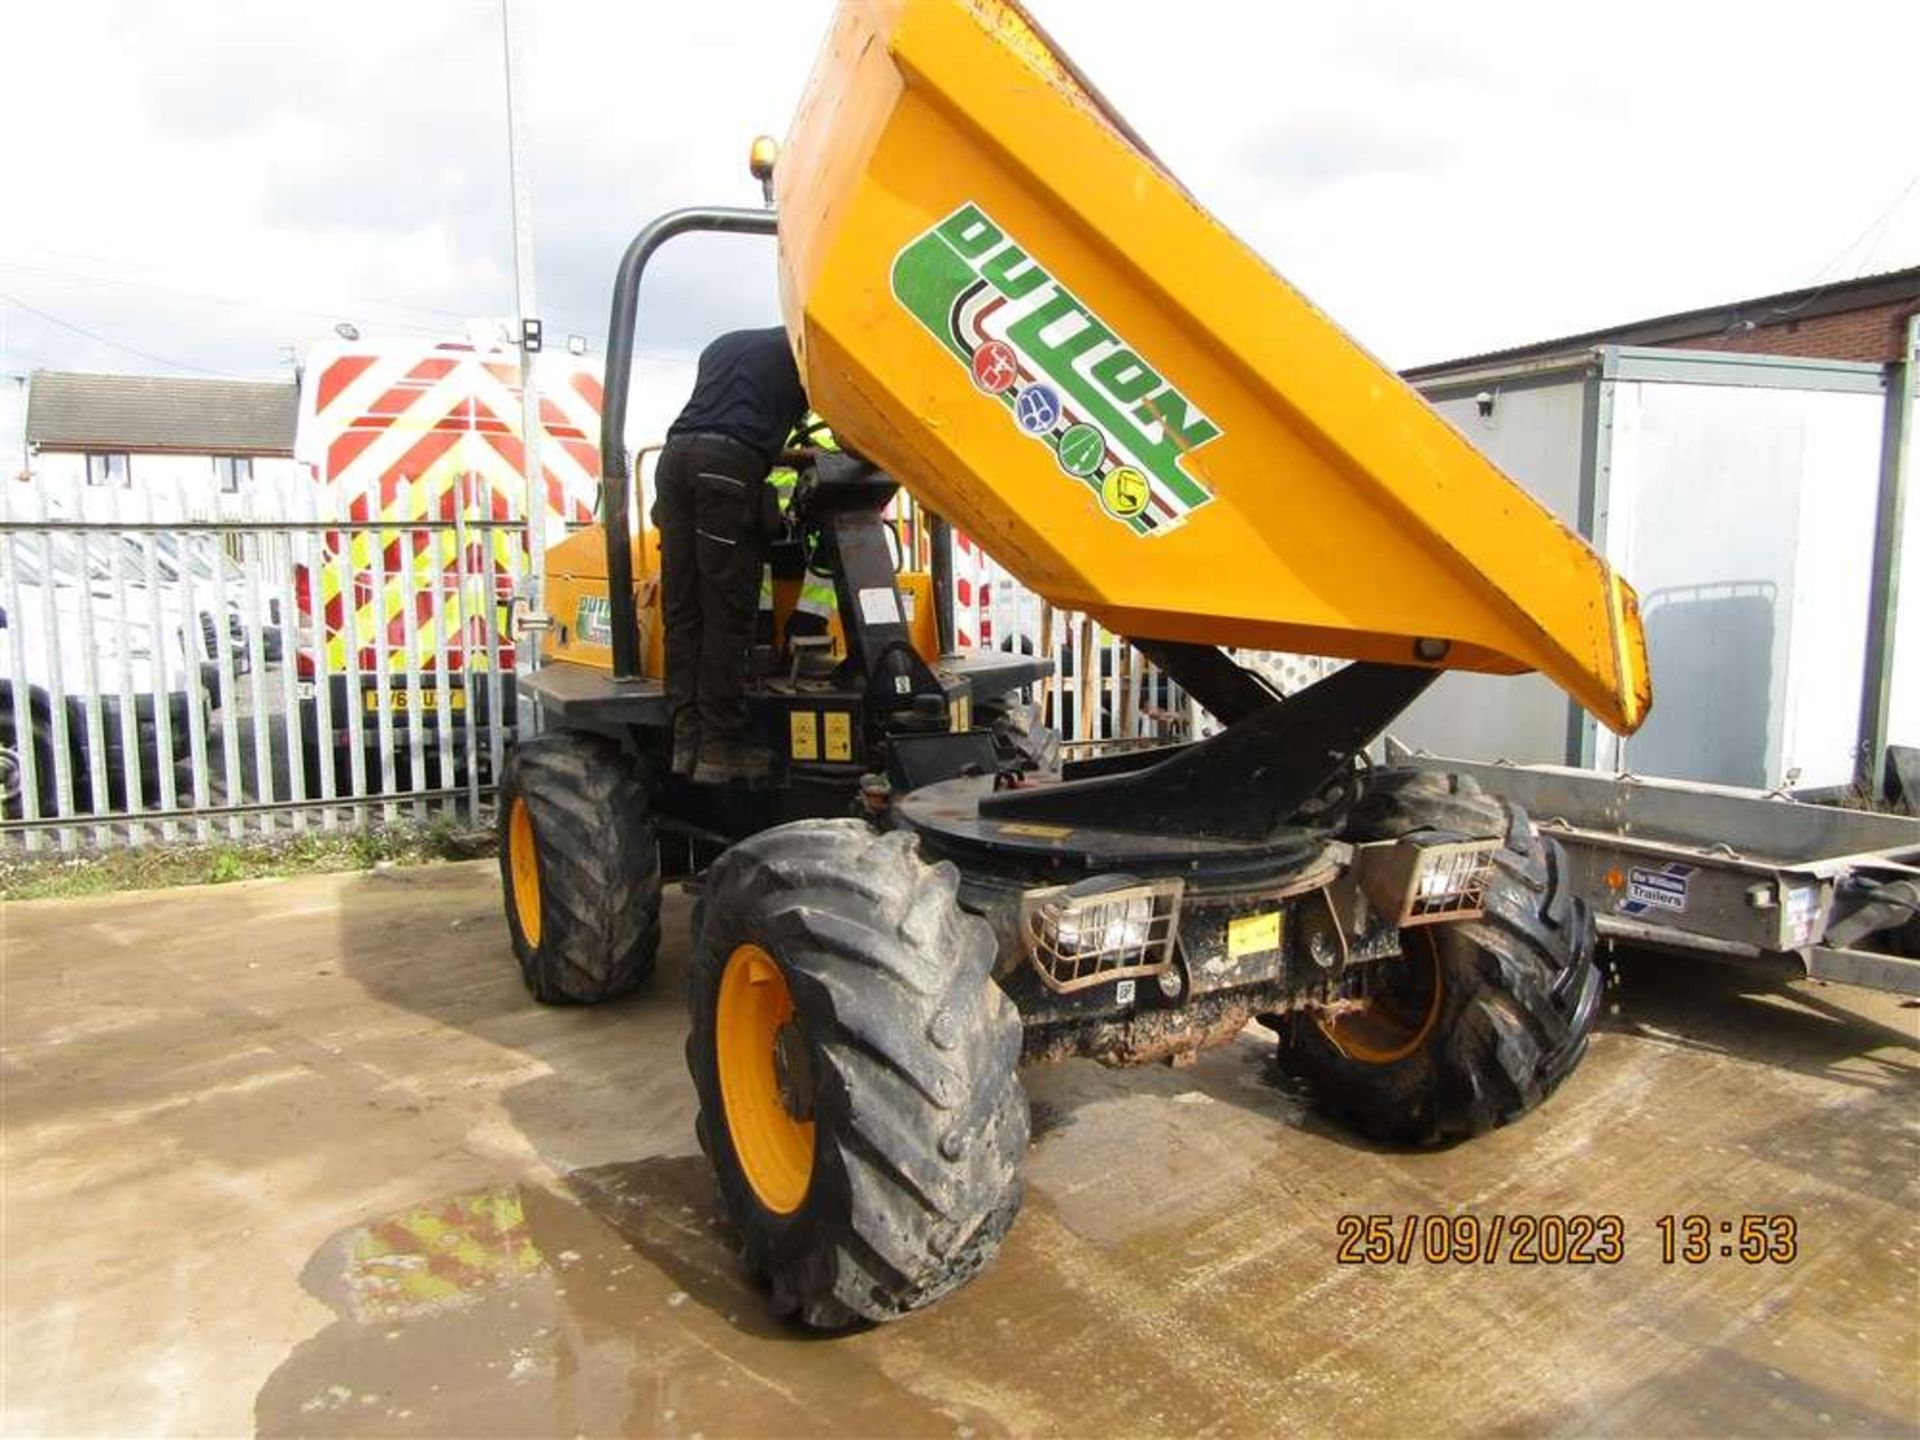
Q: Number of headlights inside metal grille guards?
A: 2